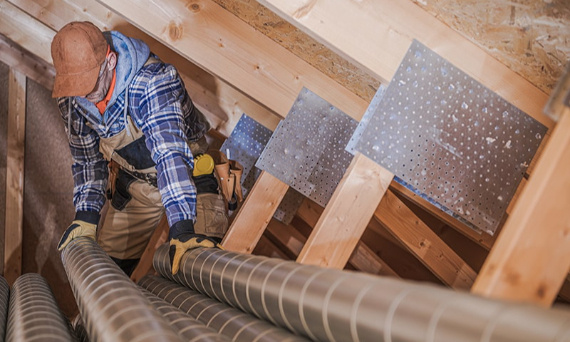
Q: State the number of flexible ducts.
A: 6